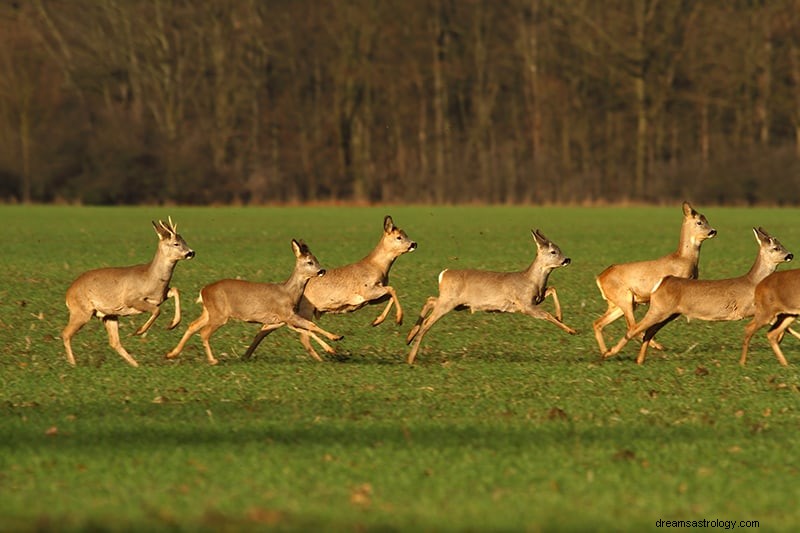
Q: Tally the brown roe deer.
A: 7